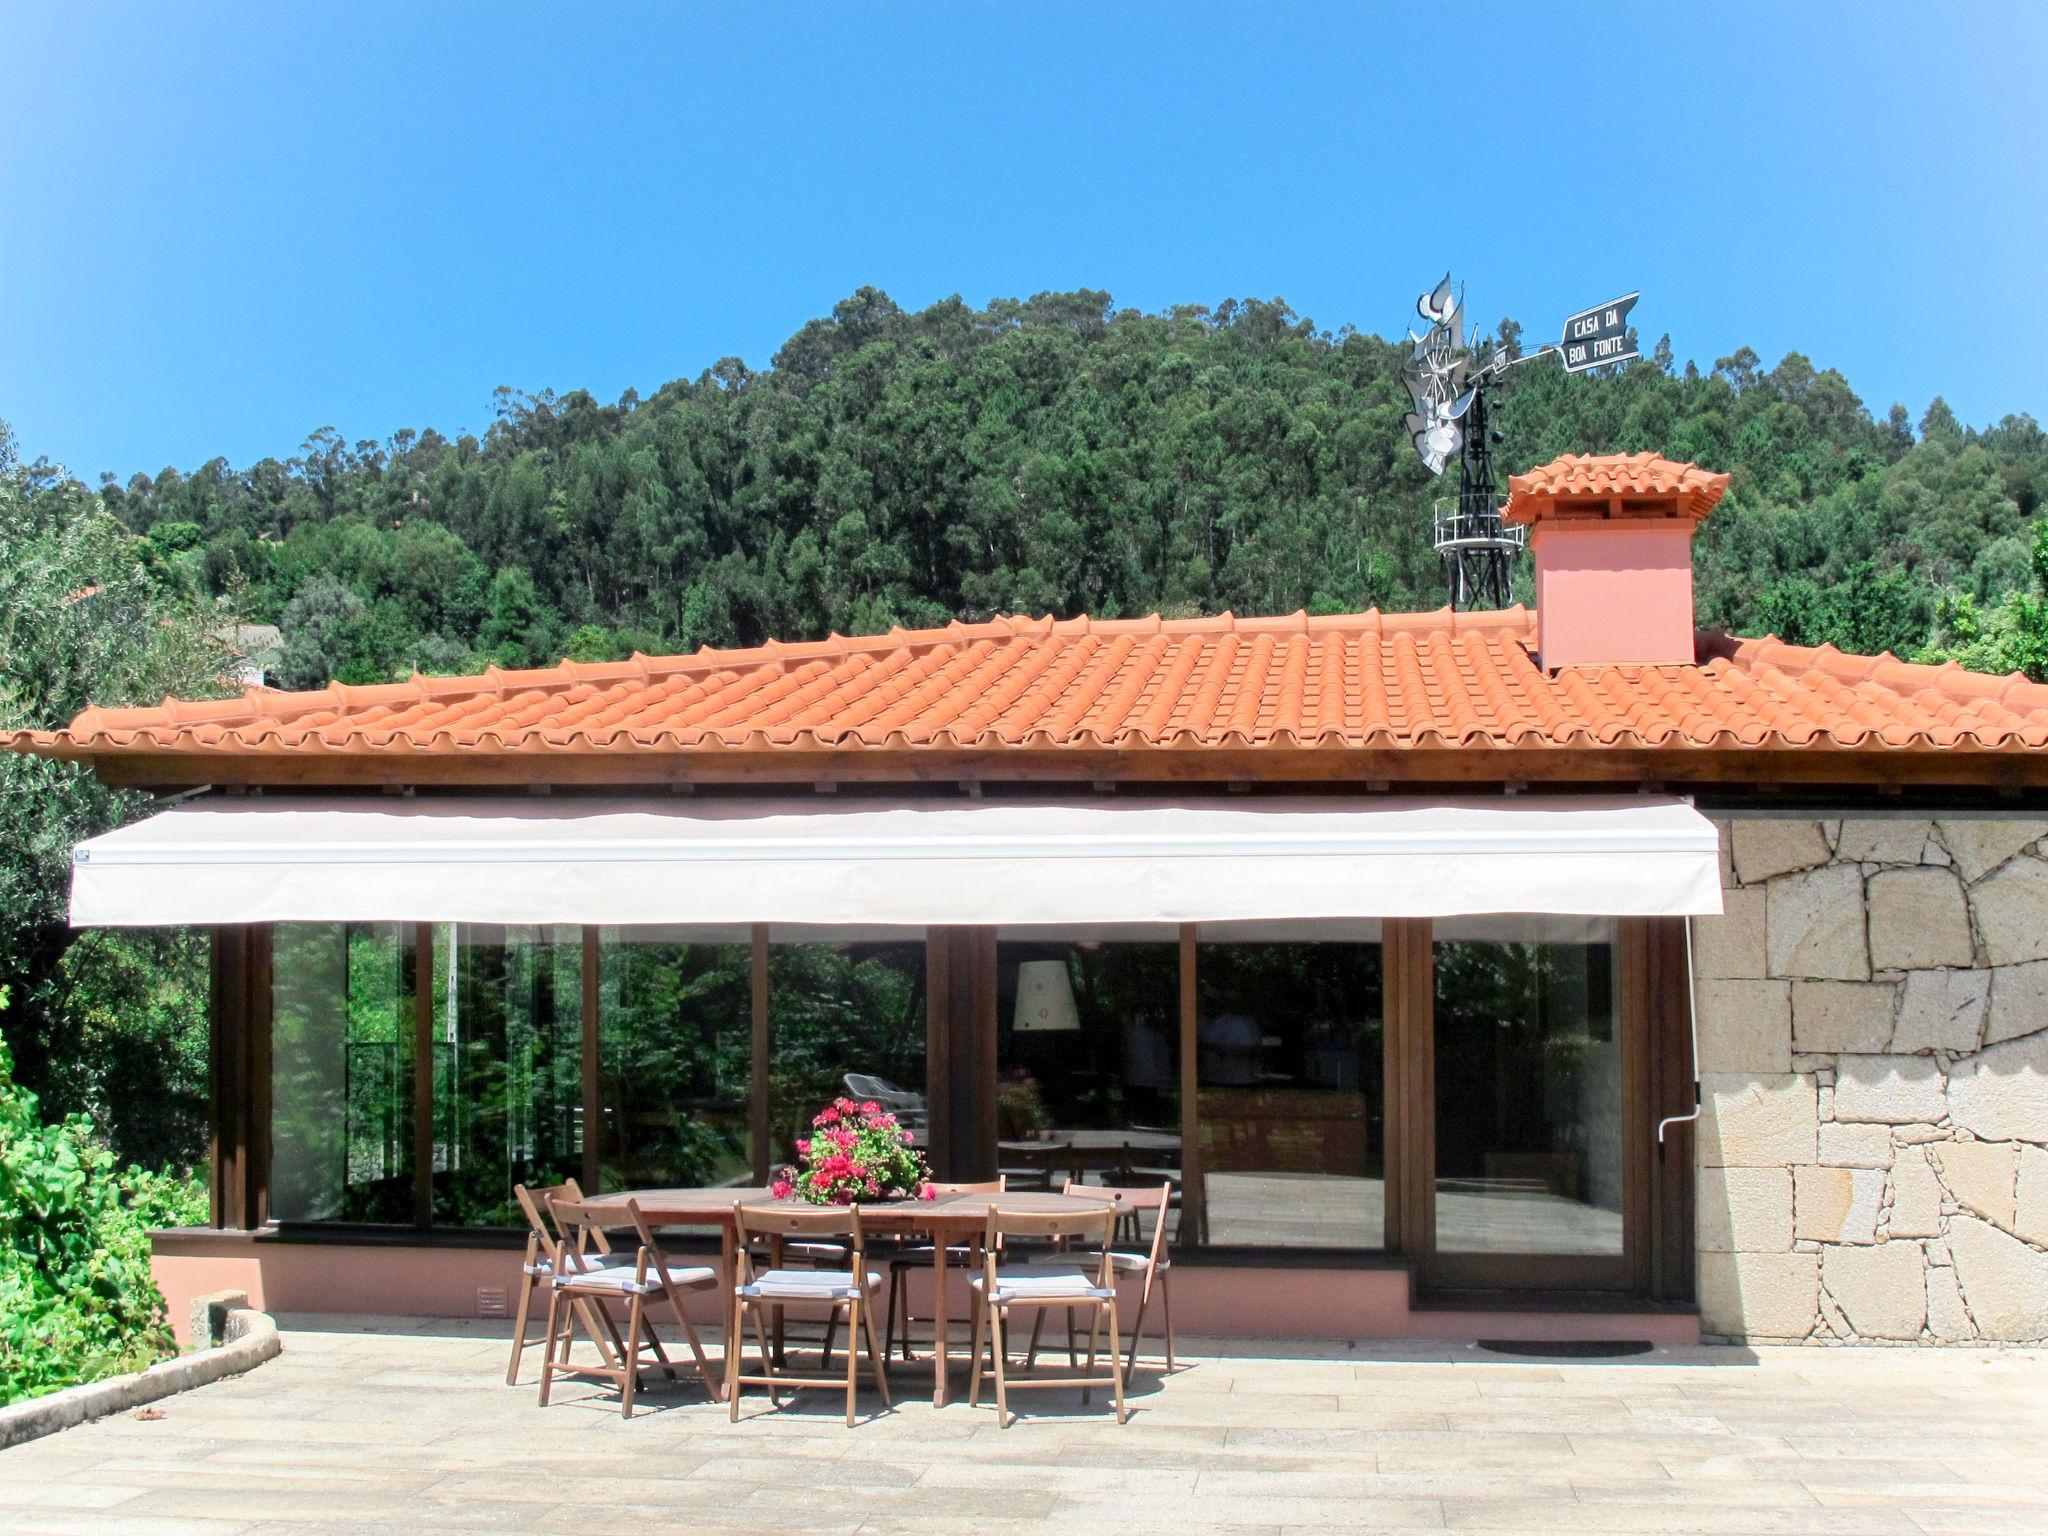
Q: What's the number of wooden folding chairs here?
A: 7